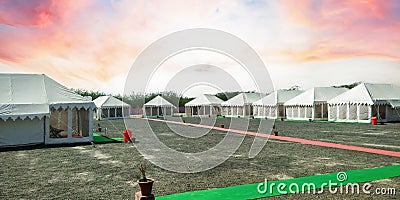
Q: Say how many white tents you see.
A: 8